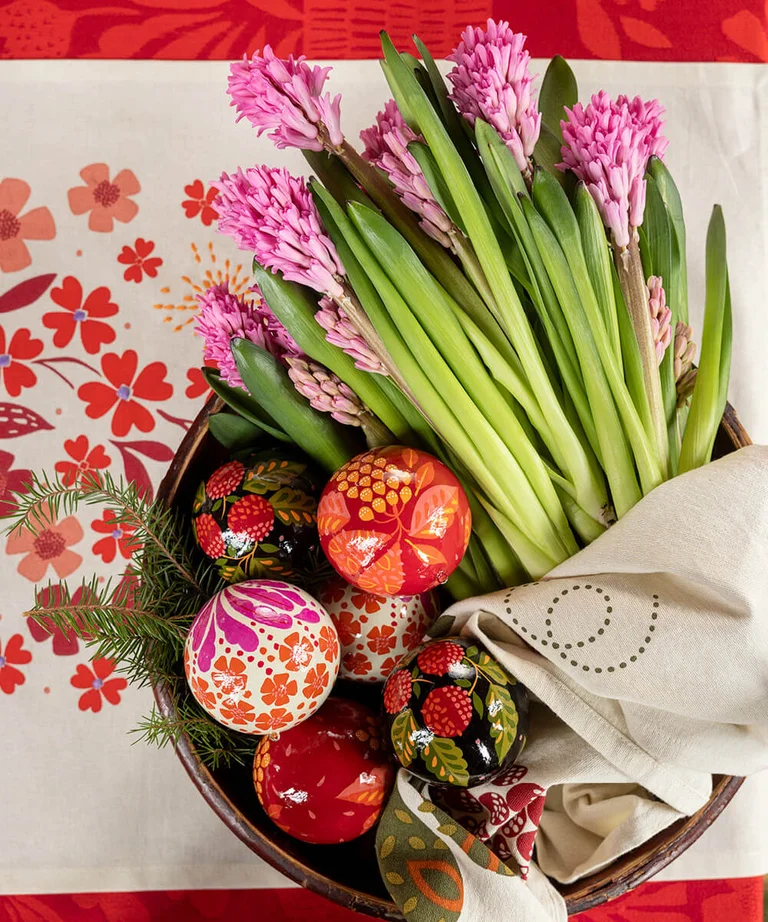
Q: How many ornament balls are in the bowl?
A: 6